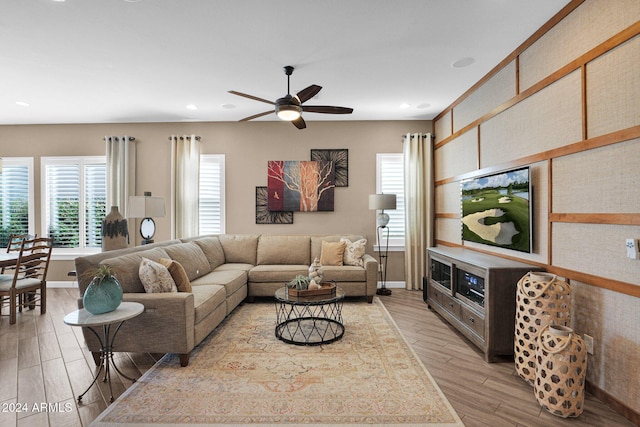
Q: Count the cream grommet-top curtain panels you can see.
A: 3